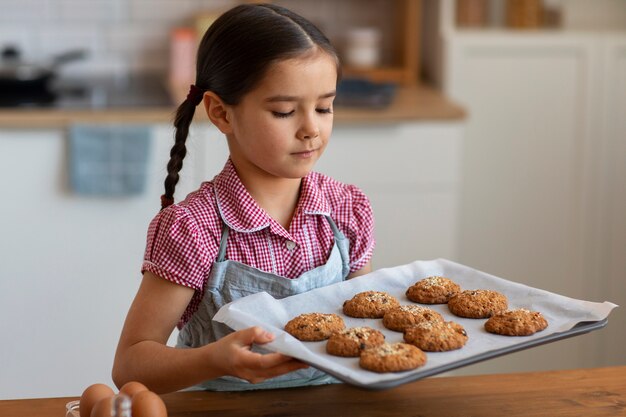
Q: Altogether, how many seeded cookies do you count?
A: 9